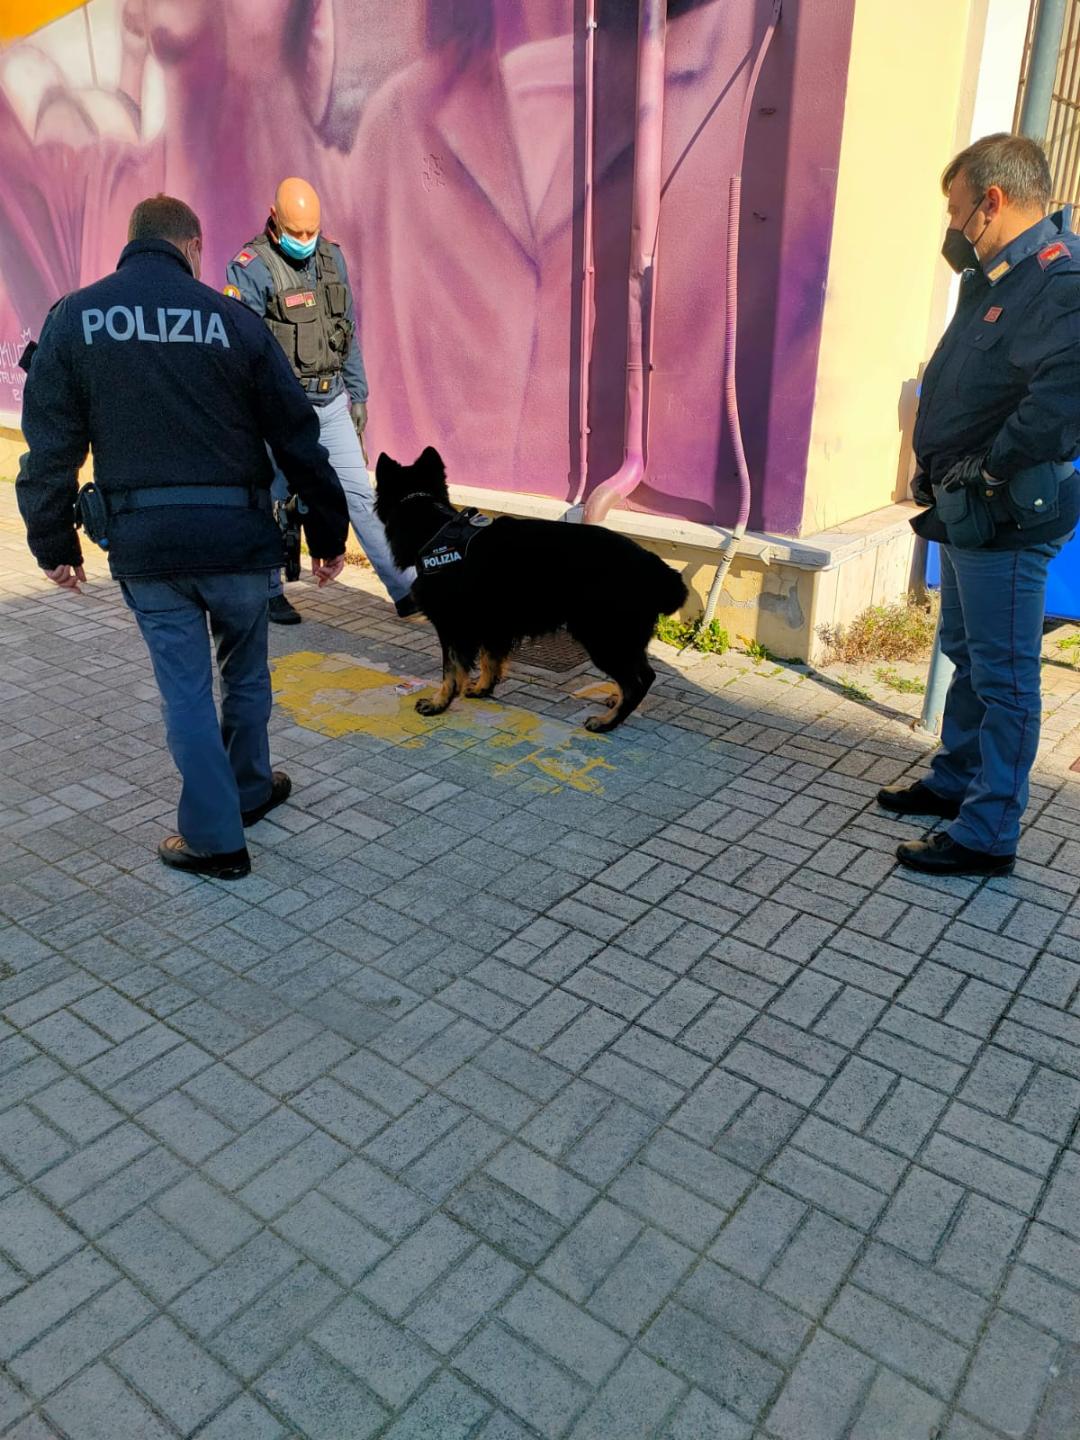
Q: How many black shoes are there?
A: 6